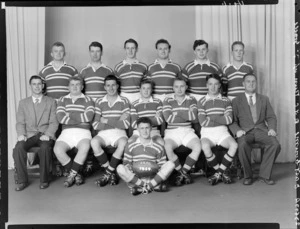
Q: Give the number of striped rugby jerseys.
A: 12